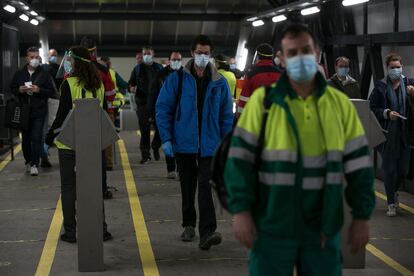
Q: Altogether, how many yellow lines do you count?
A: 5